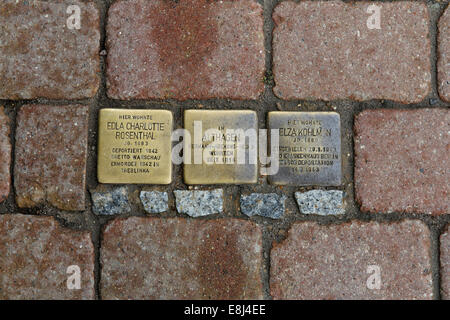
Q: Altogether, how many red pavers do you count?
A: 11